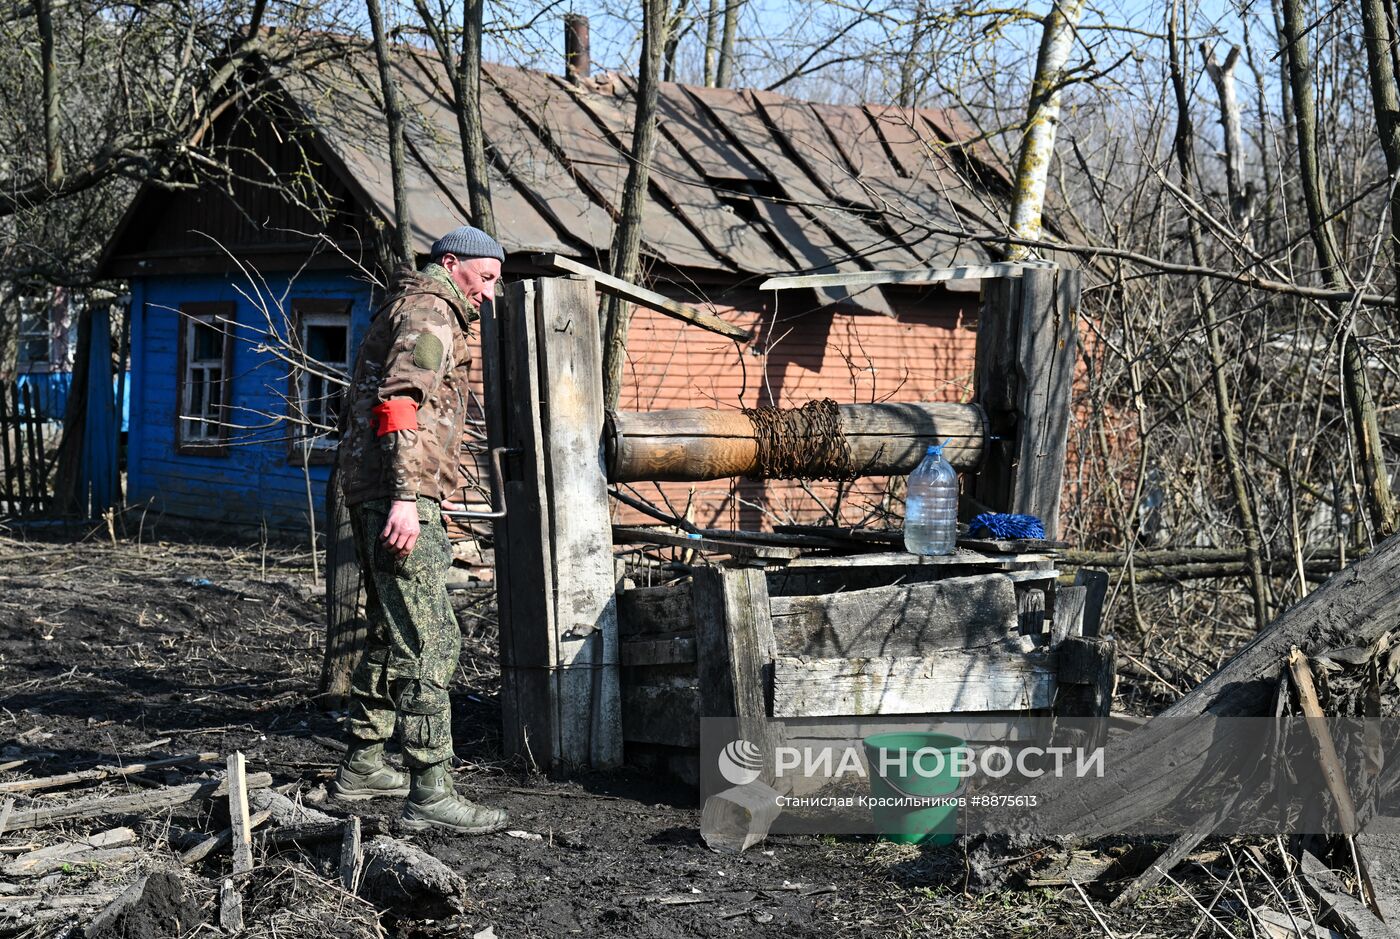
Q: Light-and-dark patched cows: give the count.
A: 0